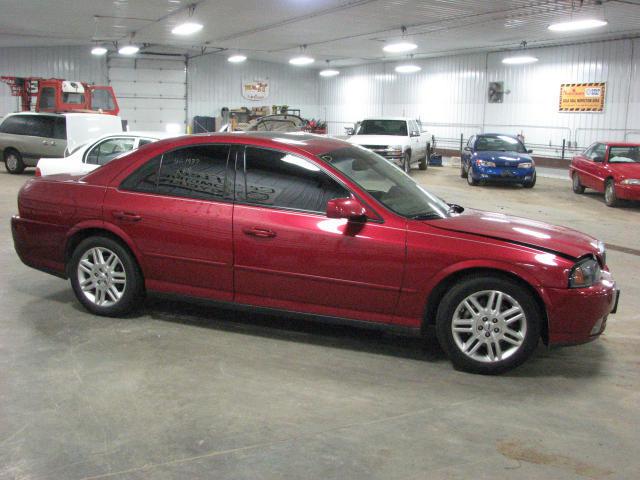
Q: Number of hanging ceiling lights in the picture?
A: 10